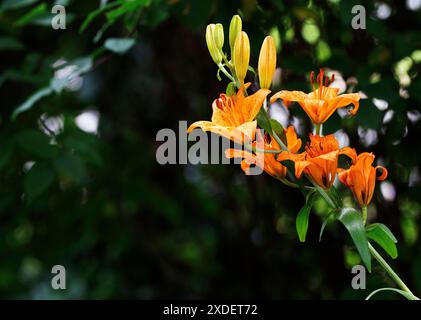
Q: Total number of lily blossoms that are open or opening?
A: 5